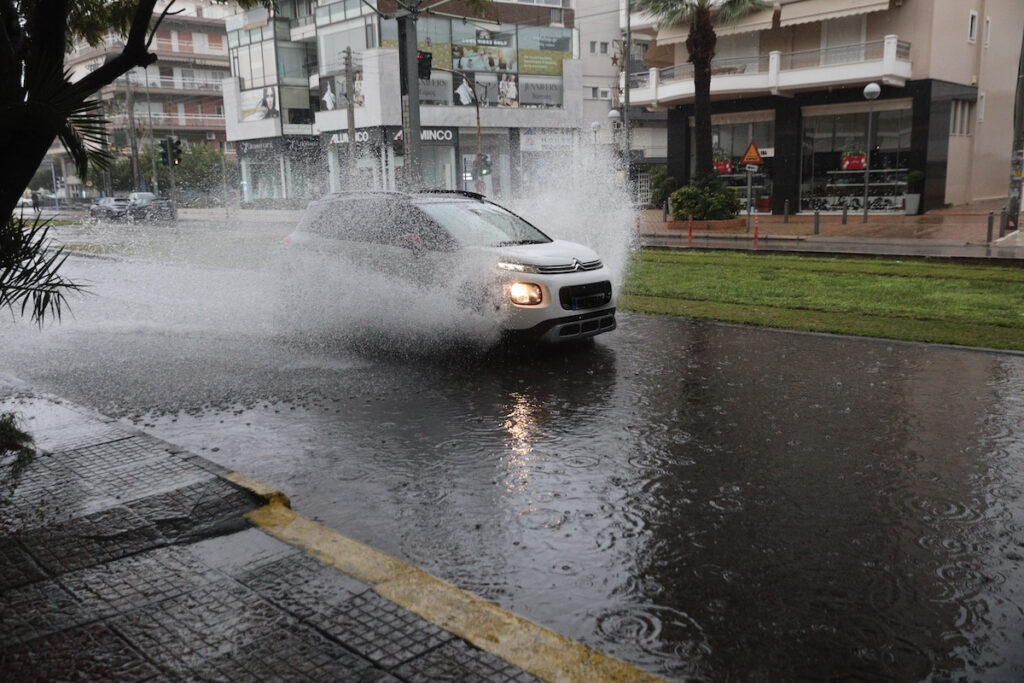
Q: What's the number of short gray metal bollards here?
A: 6